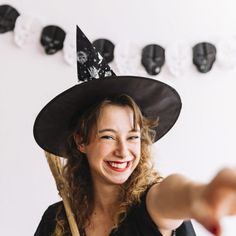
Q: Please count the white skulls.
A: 5